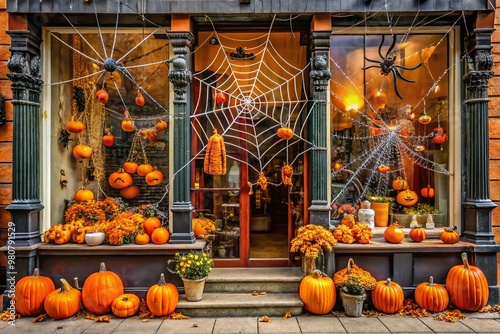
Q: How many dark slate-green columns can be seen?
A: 4